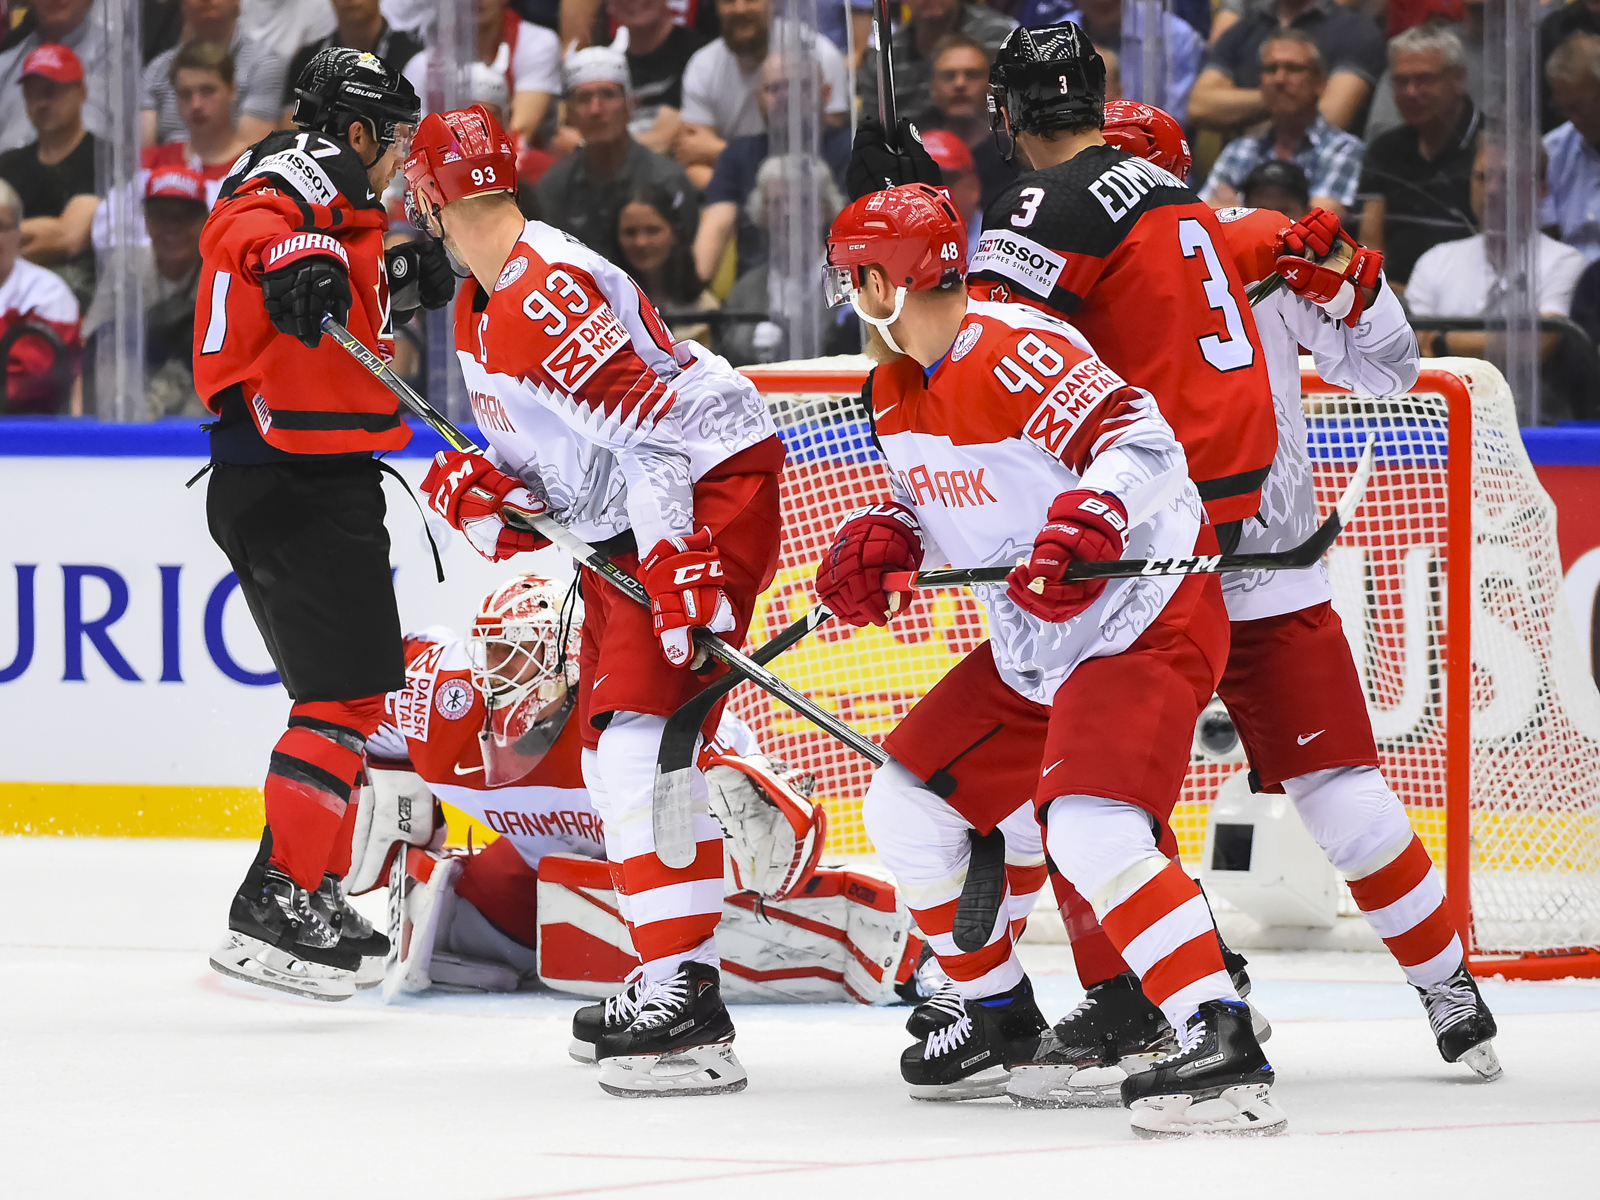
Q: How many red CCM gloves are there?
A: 3